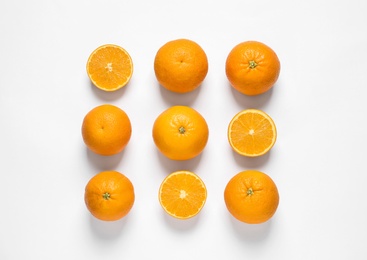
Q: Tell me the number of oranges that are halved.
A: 3